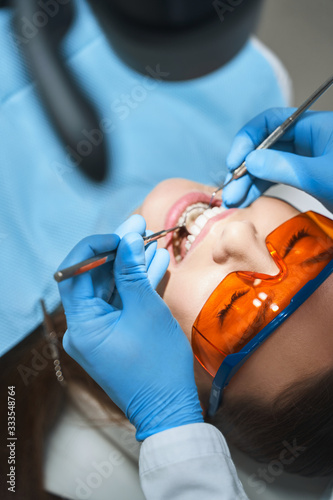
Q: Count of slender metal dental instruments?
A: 2